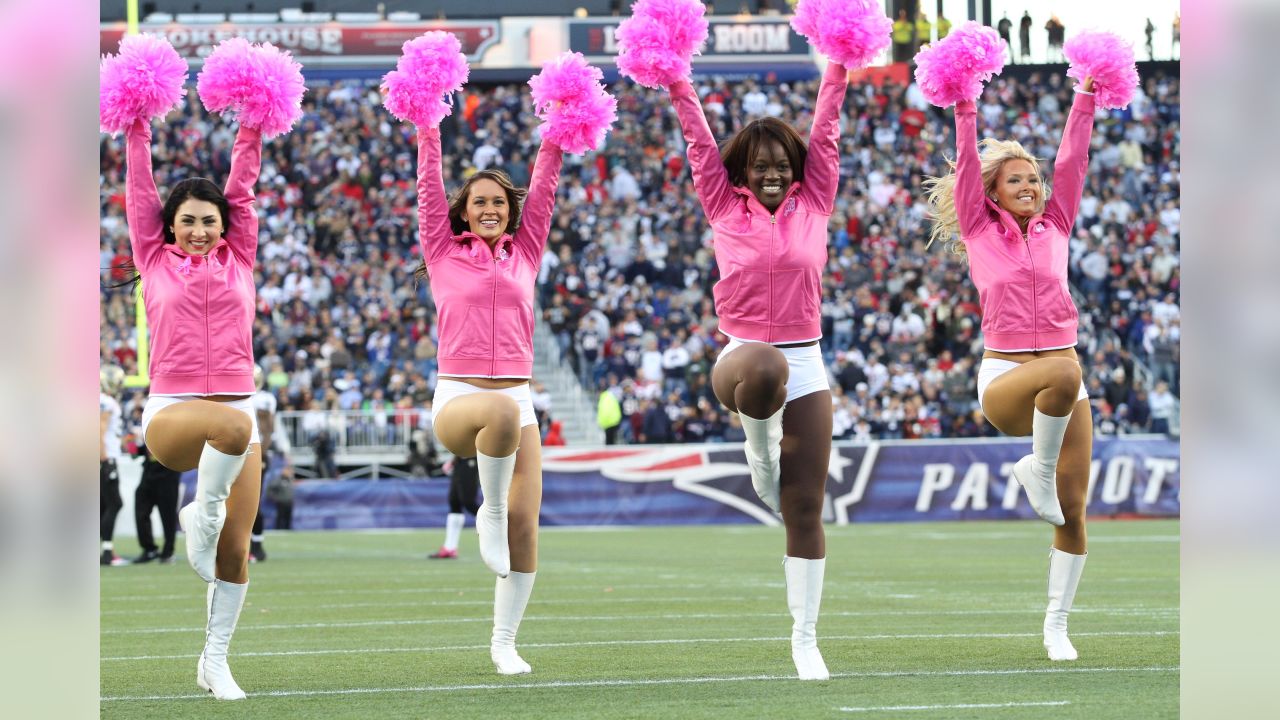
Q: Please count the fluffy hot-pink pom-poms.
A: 8